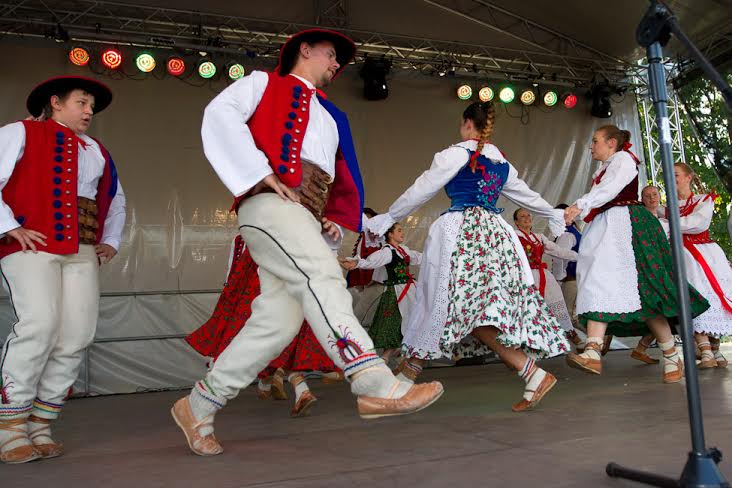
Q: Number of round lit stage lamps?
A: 12